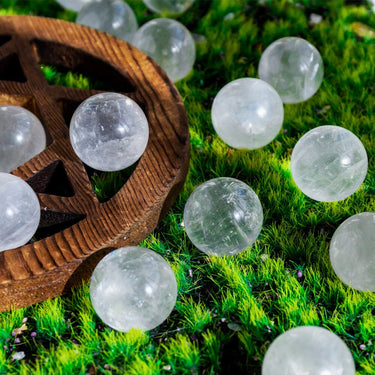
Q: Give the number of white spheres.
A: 14